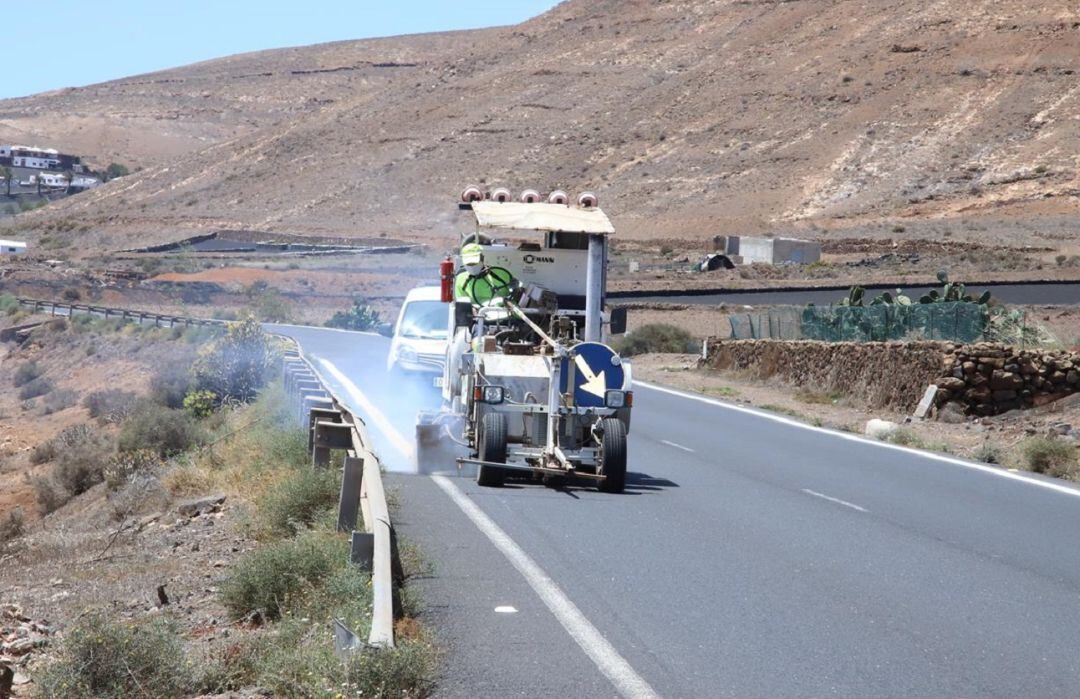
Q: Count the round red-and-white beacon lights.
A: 5